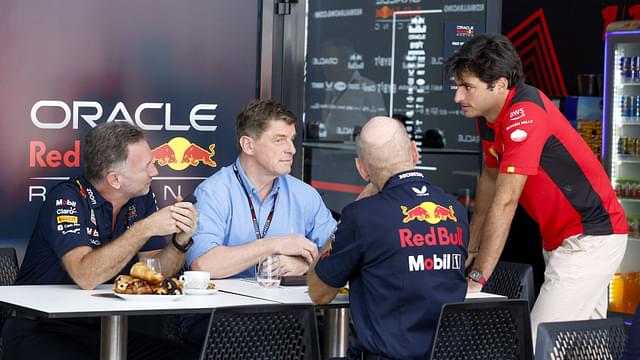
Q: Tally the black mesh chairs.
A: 5